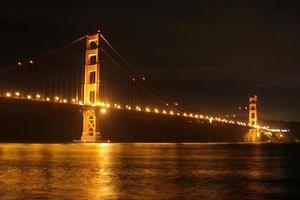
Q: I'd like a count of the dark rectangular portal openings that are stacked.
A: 4